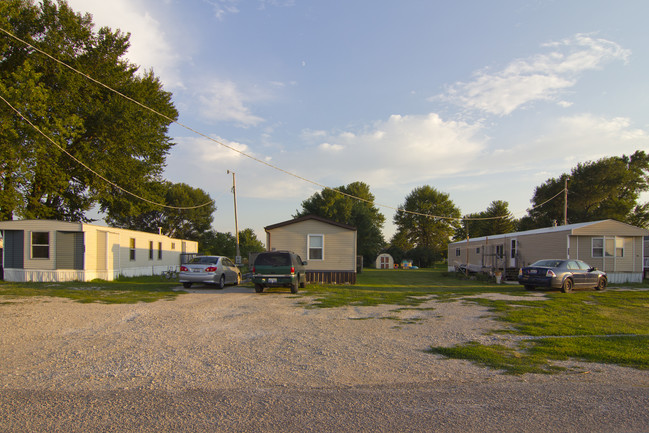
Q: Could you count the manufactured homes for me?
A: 3